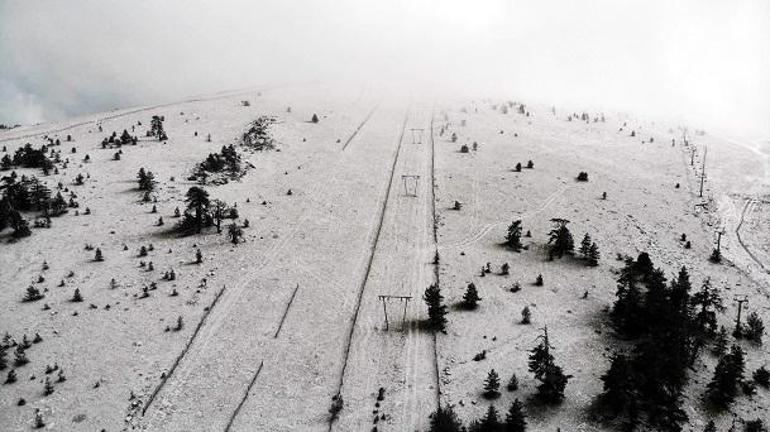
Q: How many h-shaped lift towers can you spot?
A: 3